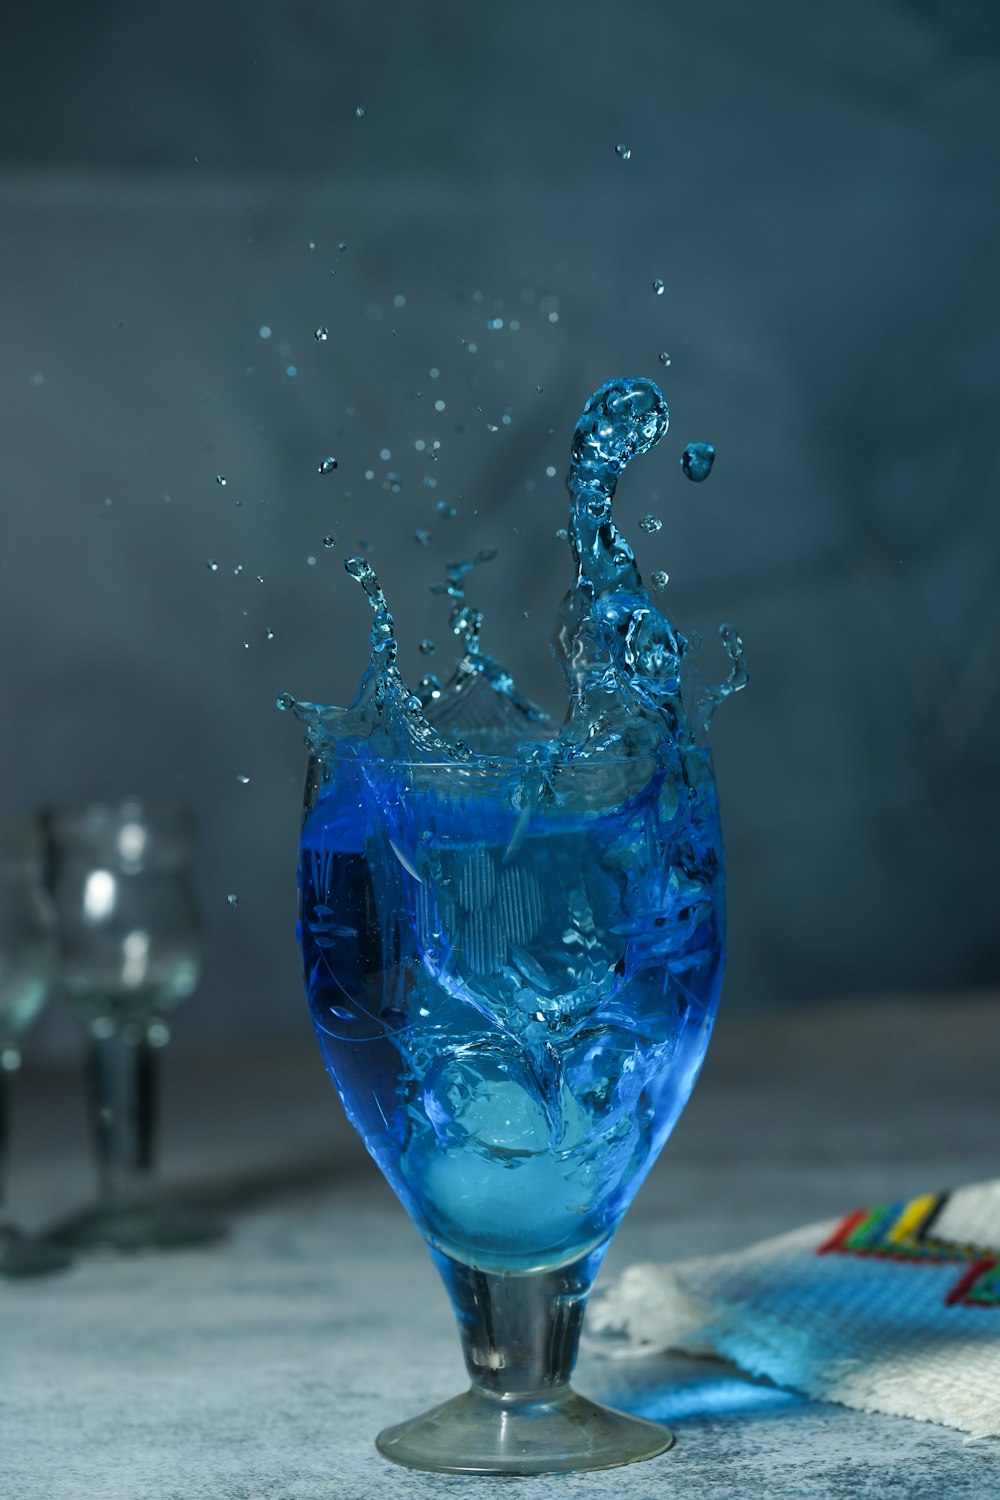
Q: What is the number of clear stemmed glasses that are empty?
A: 2